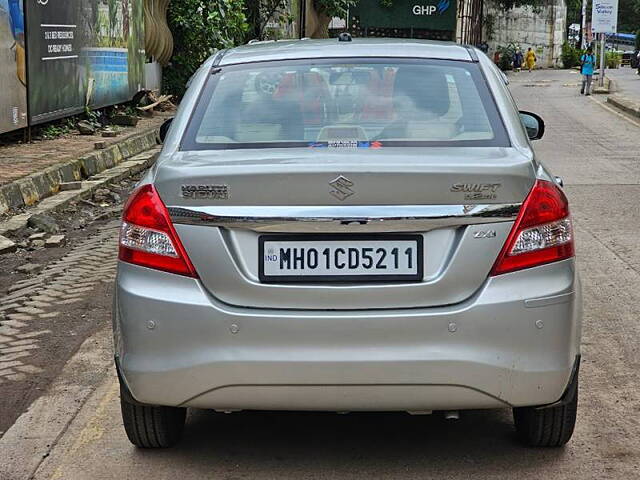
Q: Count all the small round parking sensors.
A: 4